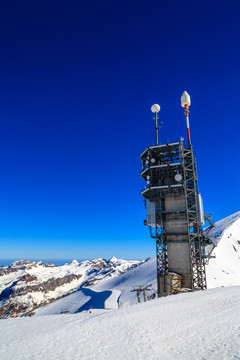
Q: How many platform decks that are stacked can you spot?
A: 3